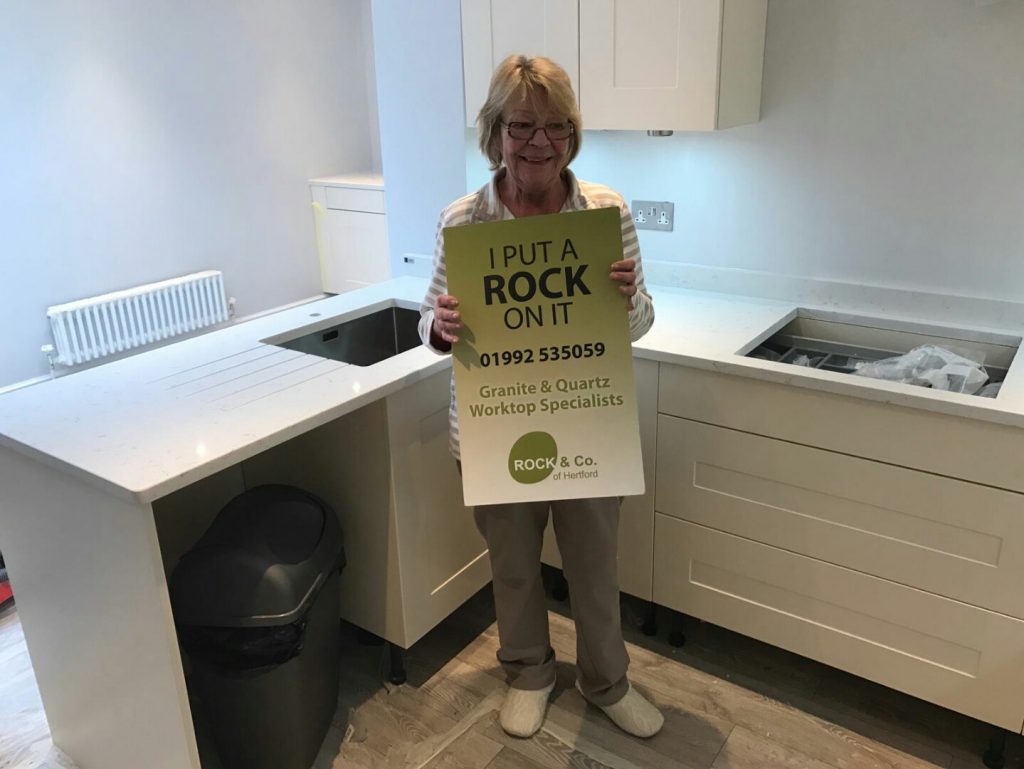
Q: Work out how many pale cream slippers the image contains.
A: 2